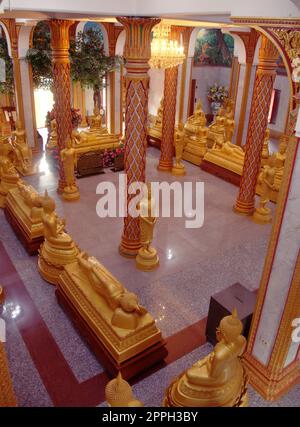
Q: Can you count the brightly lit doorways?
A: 1